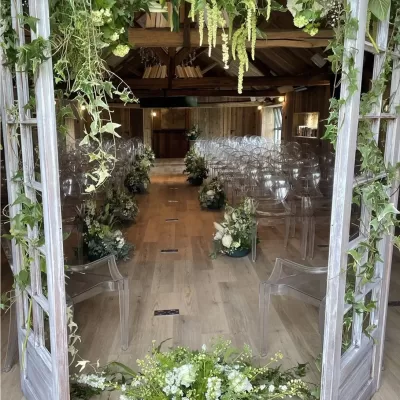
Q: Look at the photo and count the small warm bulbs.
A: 4